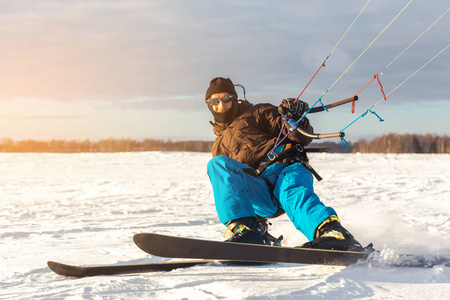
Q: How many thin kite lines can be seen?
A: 4